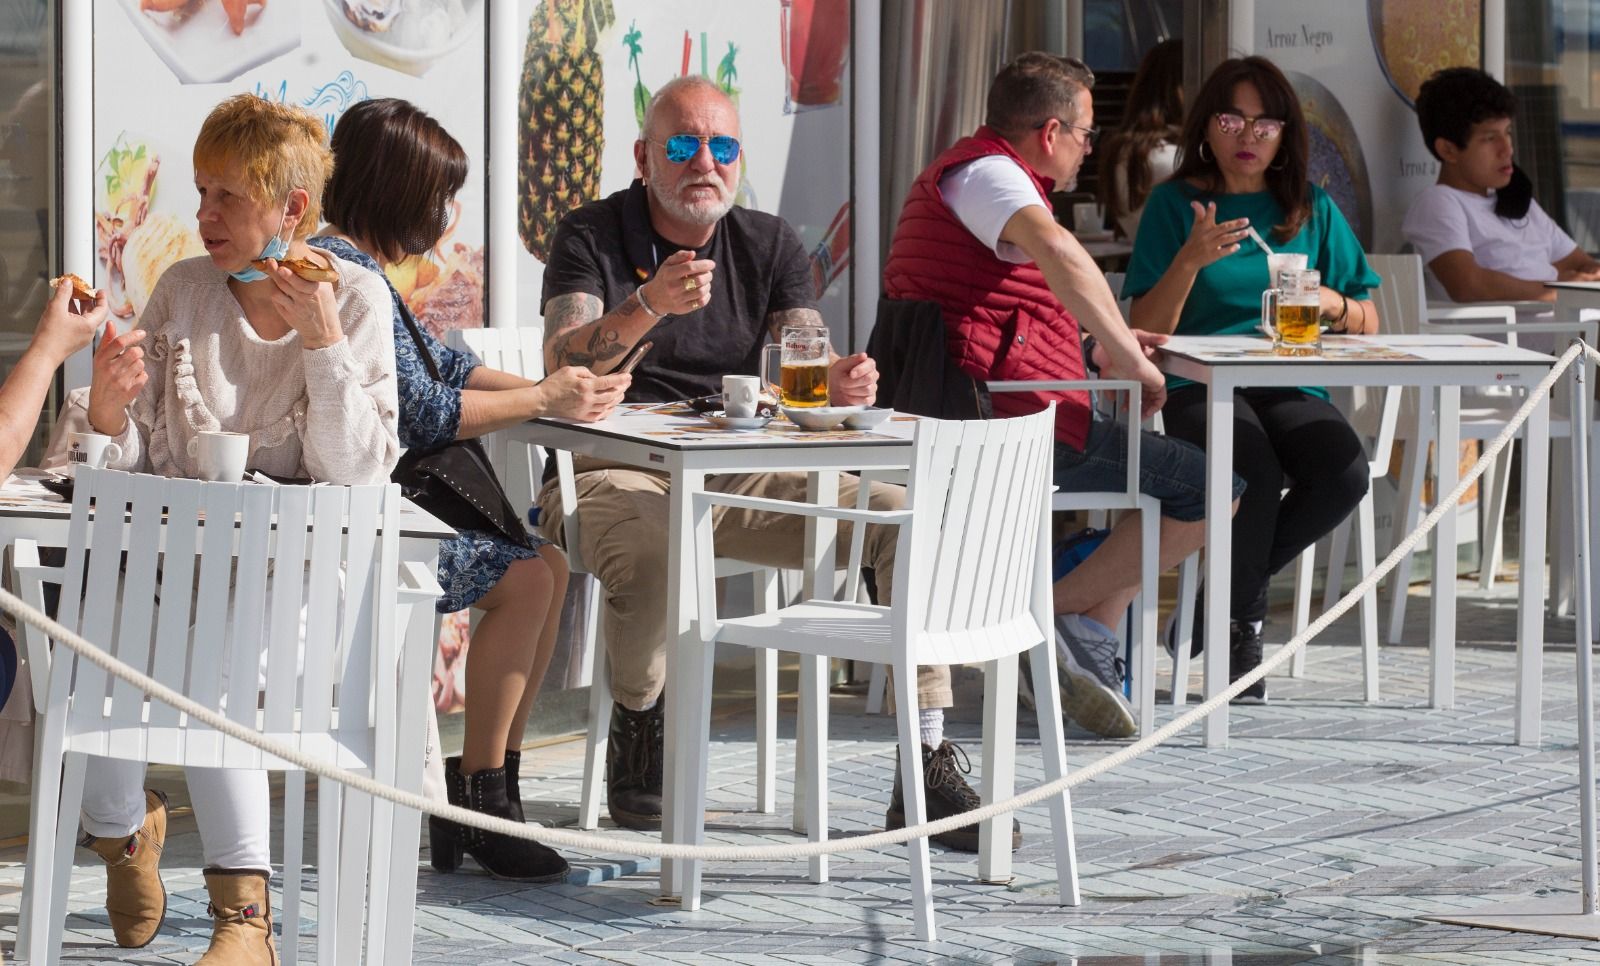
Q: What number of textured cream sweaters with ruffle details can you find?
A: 1